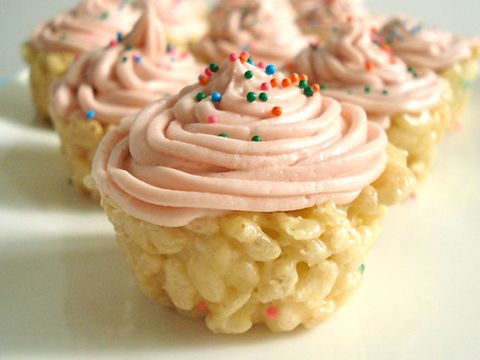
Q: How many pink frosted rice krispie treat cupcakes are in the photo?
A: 8